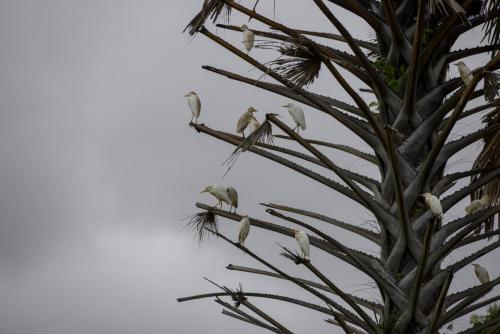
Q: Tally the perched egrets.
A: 13